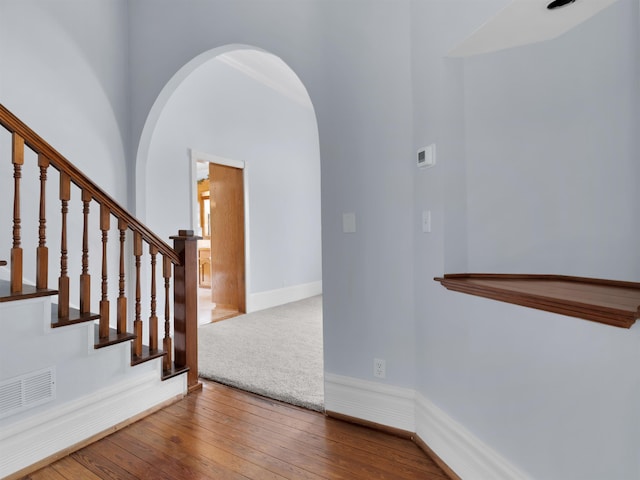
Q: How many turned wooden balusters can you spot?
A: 9